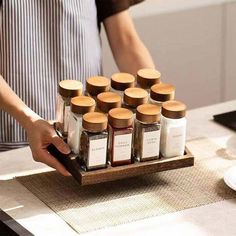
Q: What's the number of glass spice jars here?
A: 12